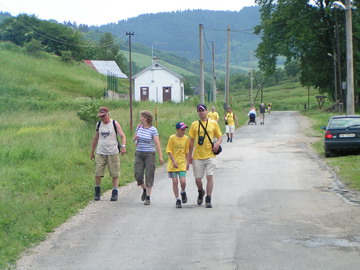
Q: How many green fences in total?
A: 1